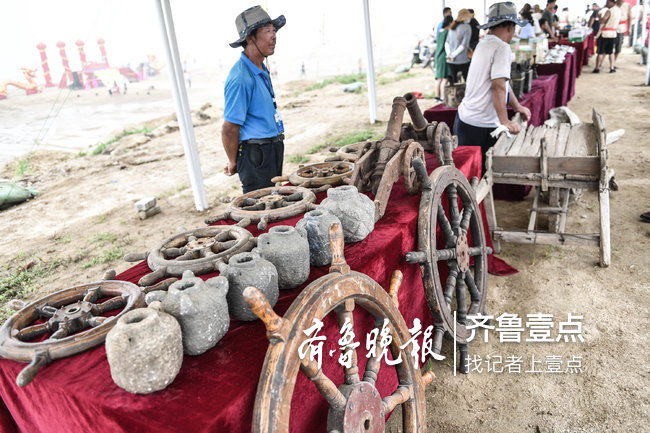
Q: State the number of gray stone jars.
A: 6